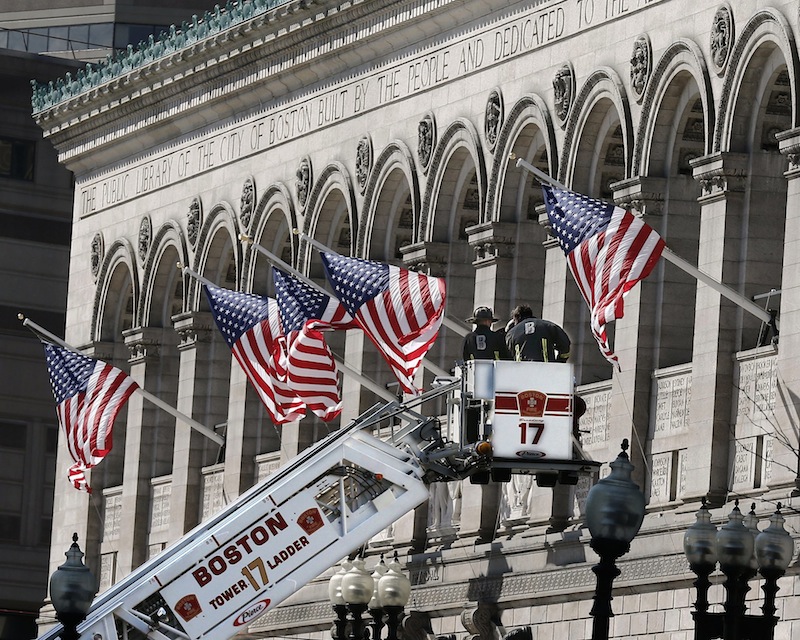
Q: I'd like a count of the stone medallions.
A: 11